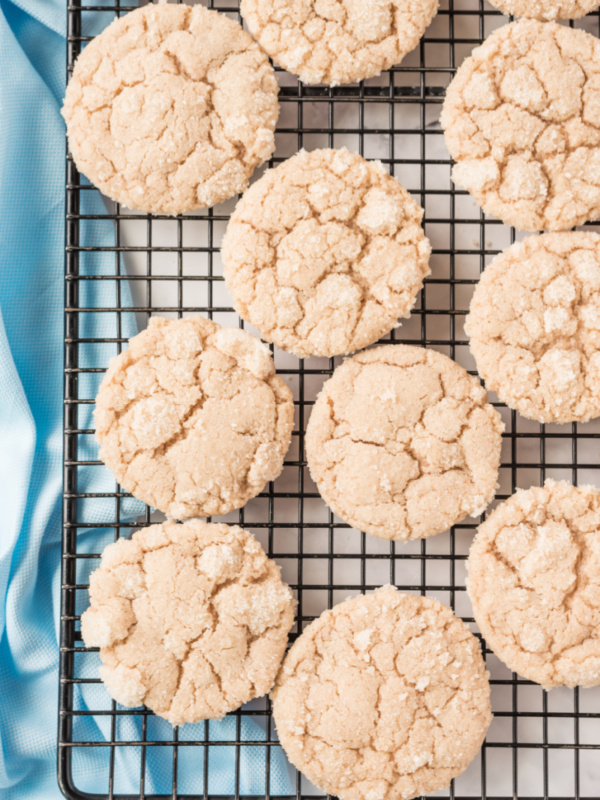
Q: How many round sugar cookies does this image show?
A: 11